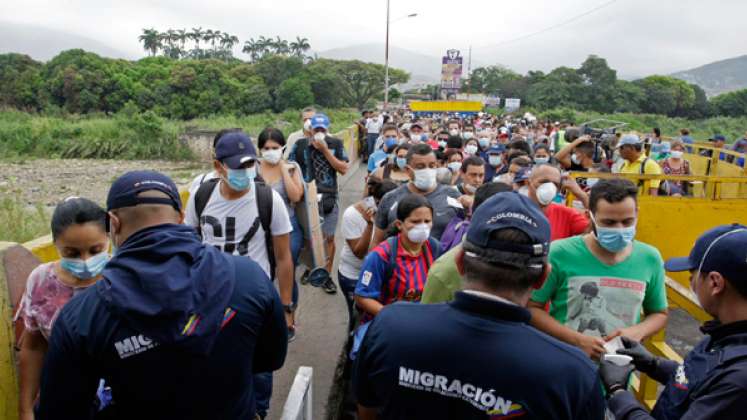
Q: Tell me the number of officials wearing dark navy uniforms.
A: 3